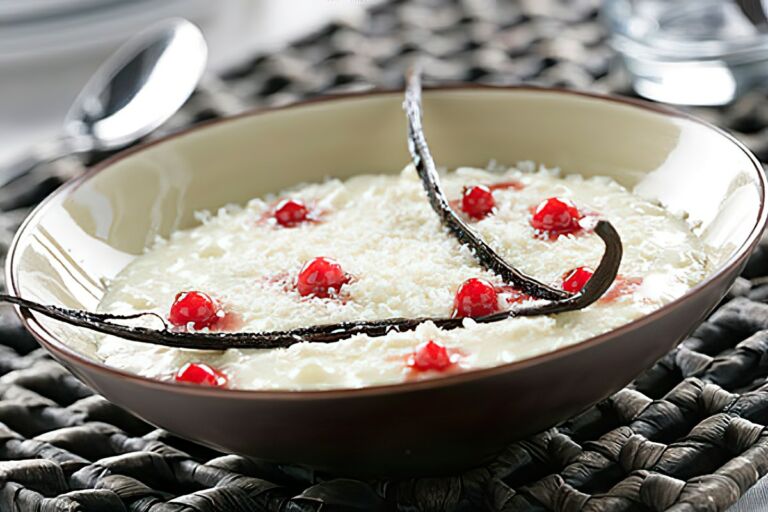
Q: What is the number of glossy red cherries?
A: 9